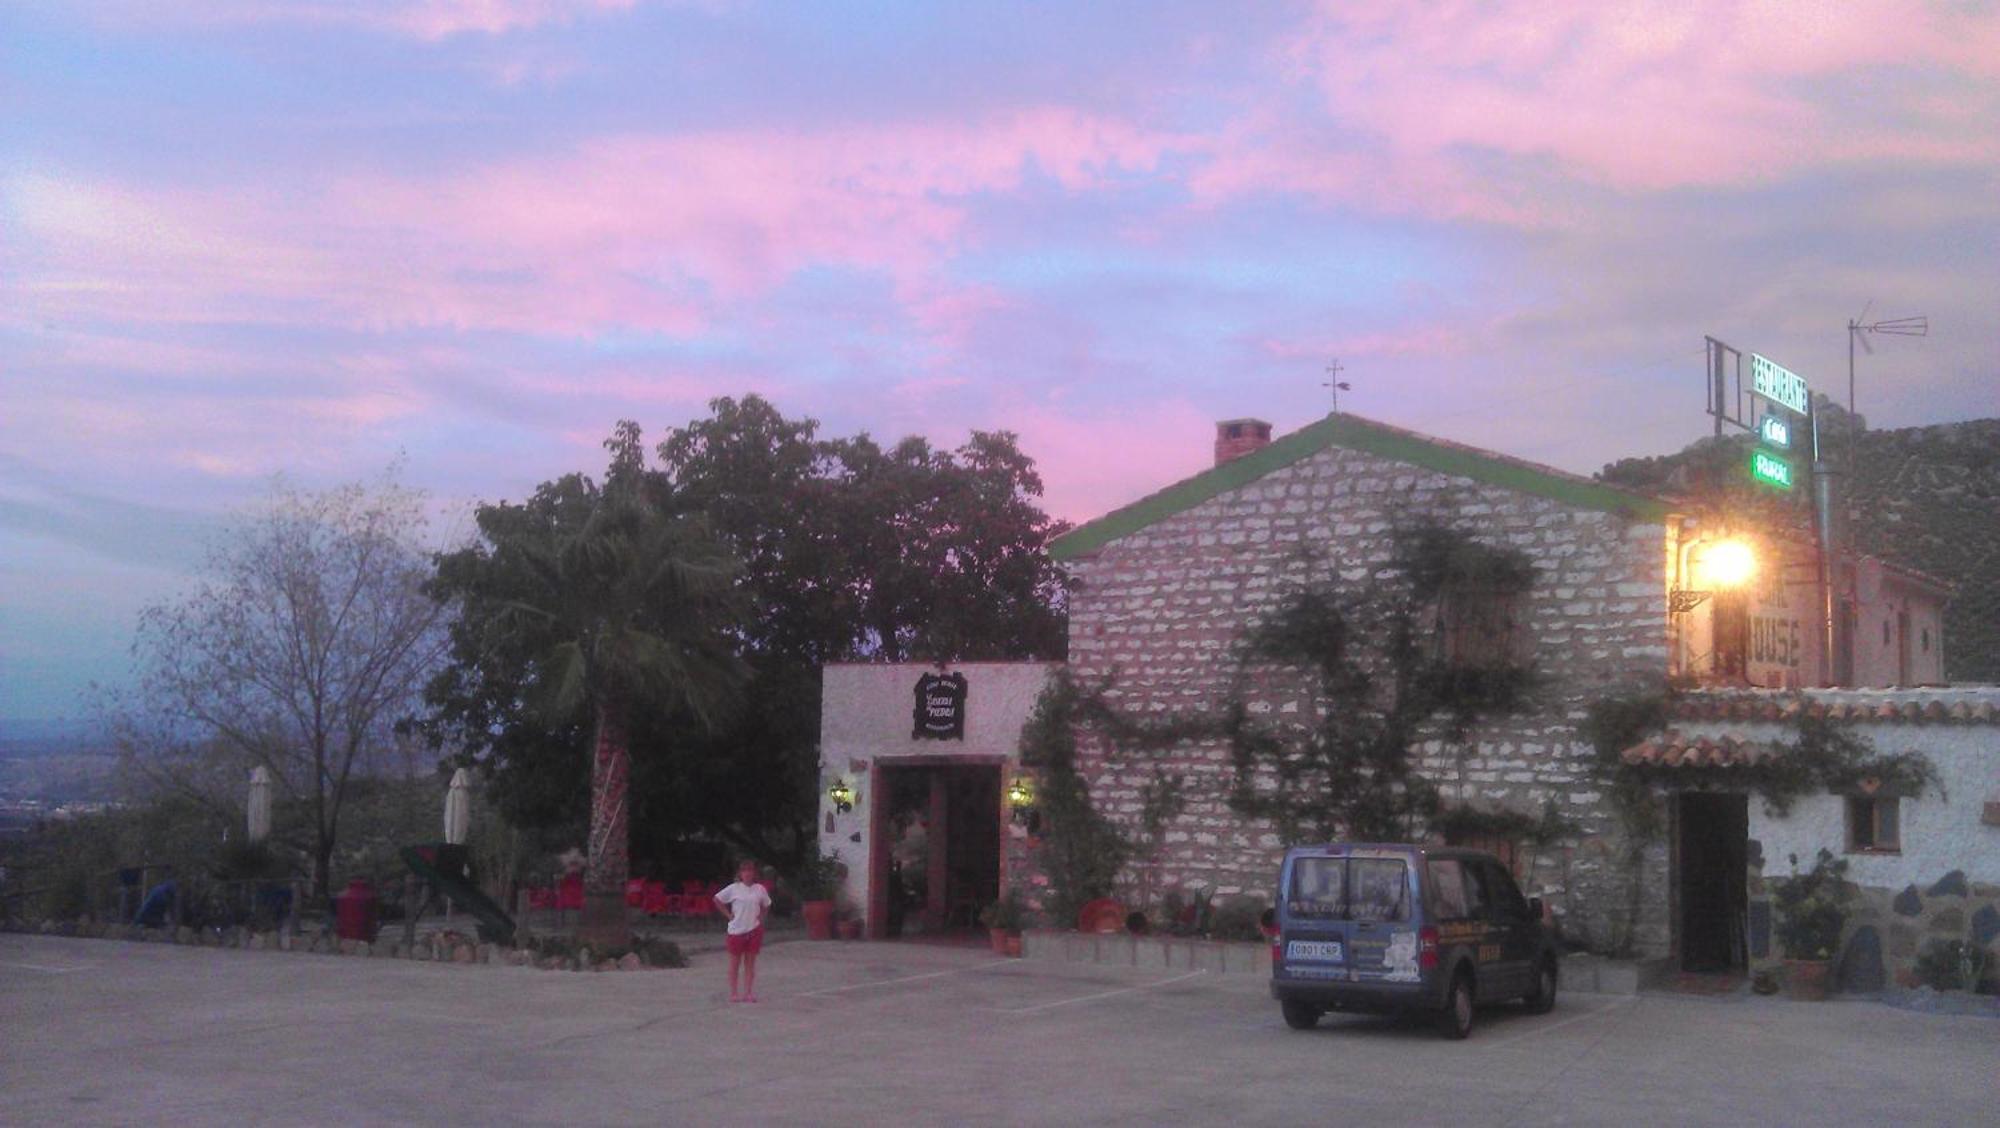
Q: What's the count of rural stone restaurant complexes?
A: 1